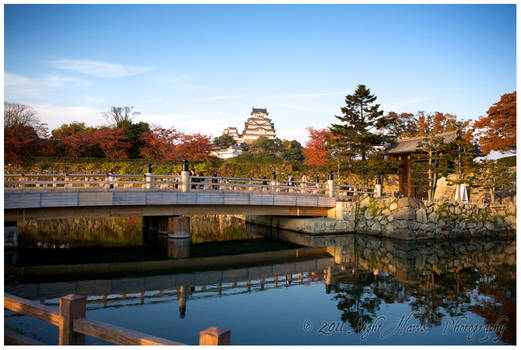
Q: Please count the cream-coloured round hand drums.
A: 0